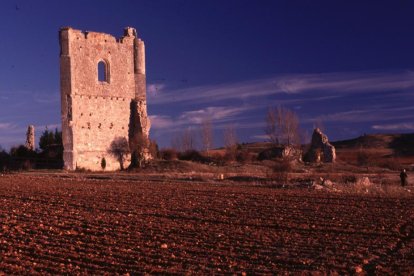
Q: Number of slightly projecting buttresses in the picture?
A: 2